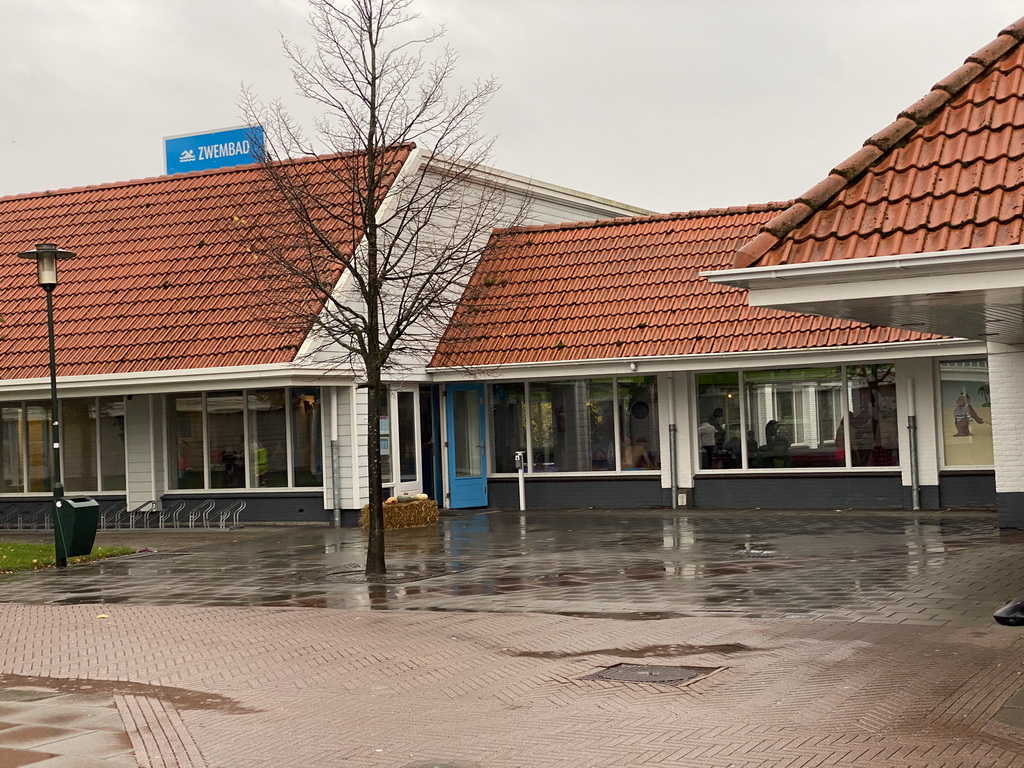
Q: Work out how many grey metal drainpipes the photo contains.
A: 3